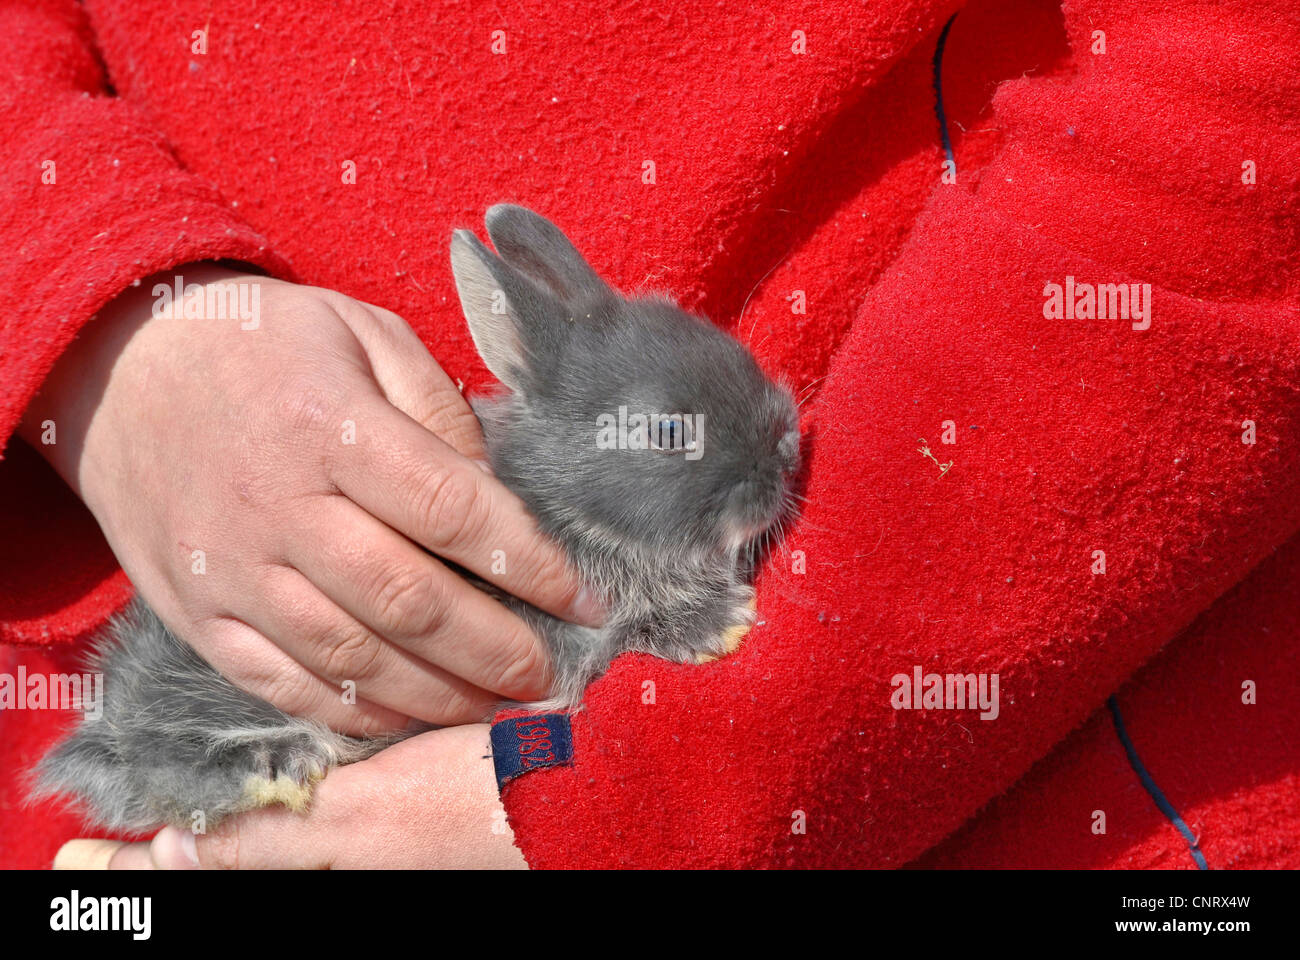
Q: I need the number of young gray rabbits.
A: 1